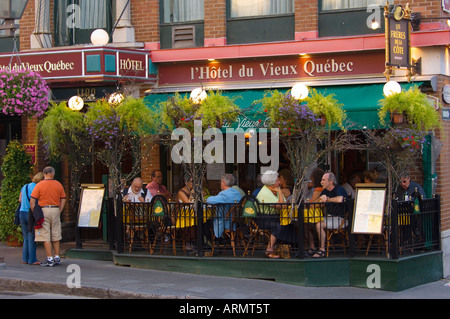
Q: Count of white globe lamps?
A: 6